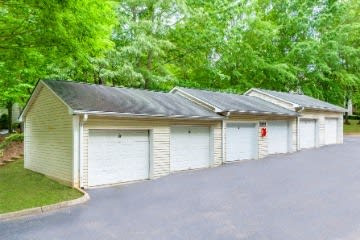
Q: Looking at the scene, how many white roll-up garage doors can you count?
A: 6